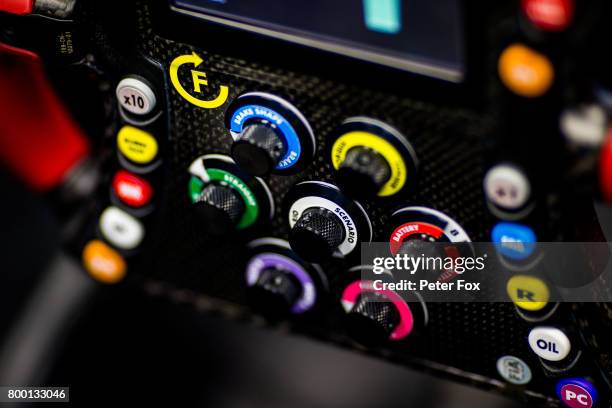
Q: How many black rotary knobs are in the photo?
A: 7